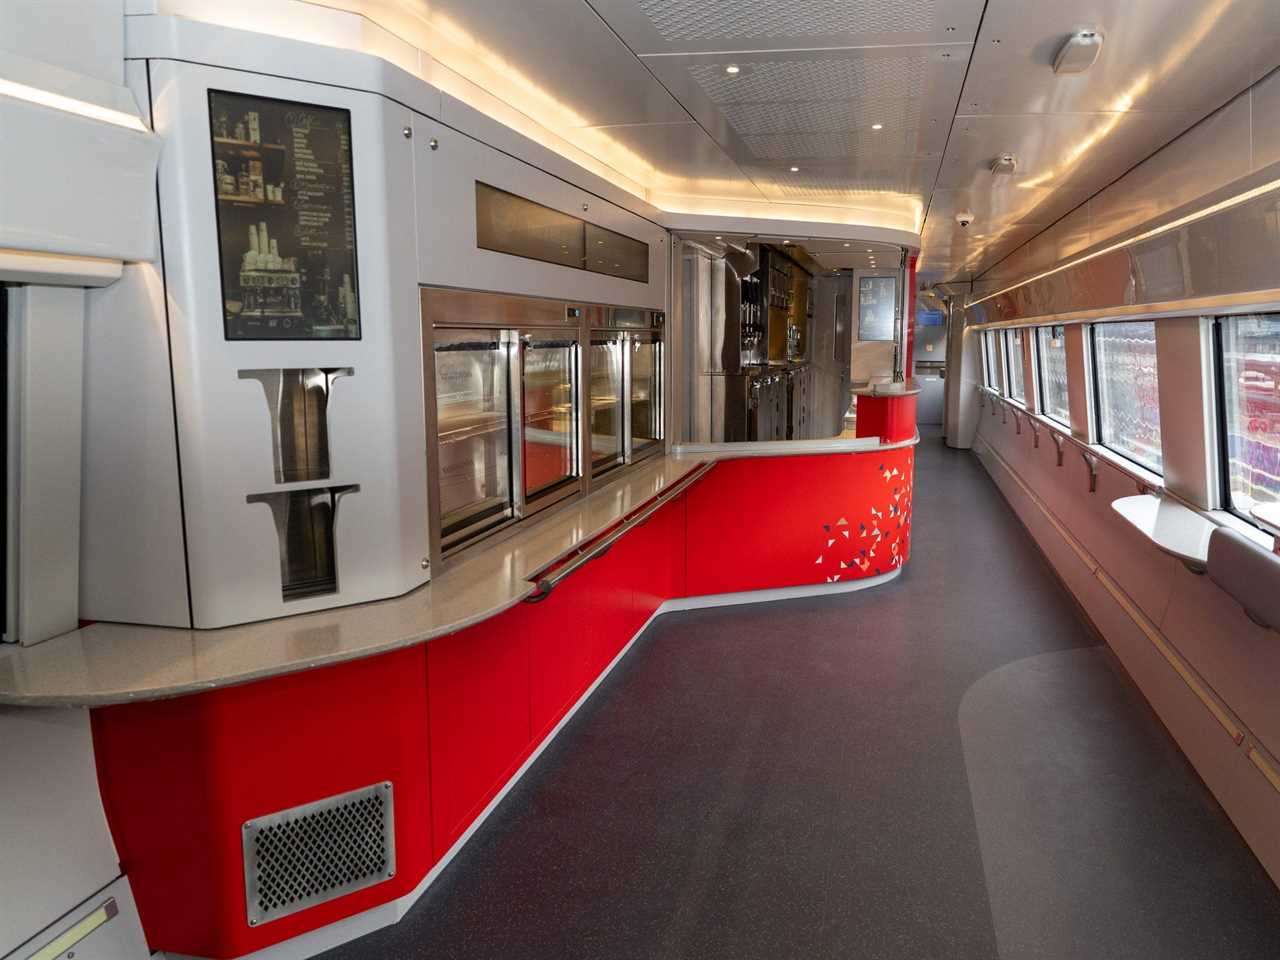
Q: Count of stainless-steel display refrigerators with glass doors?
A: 2